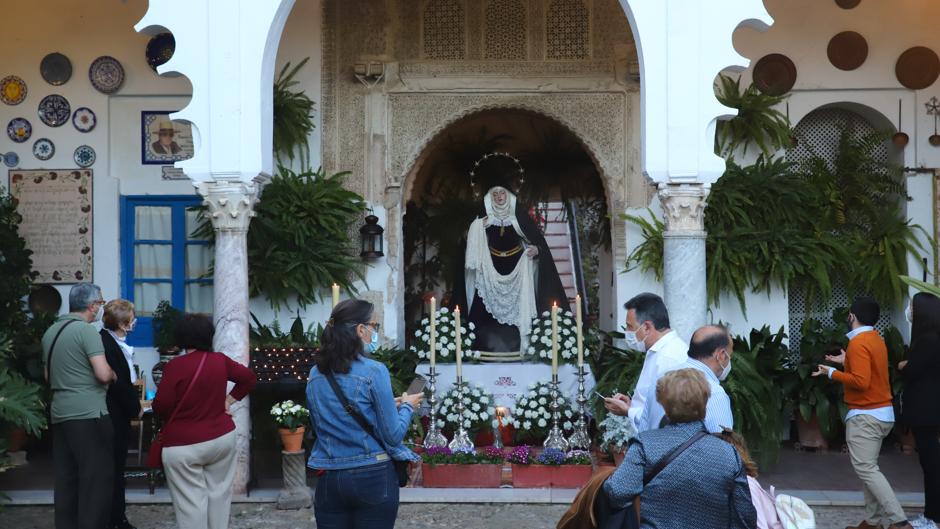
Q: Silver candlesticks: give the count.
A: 4